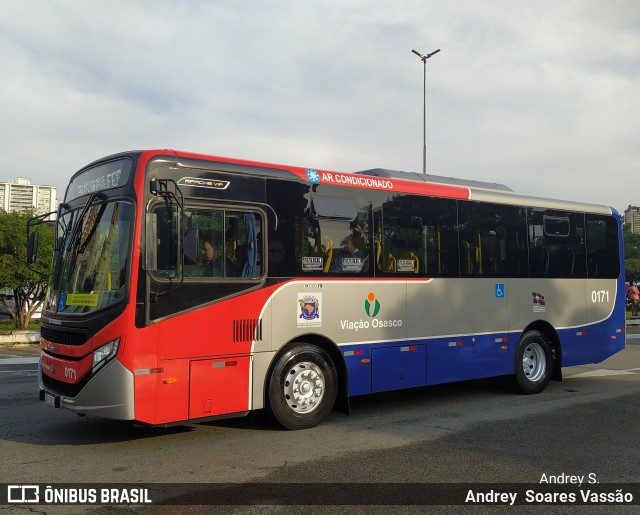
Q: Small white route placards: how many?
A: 3